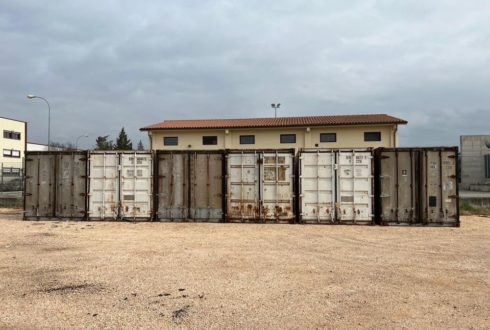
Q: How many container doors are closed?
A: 12